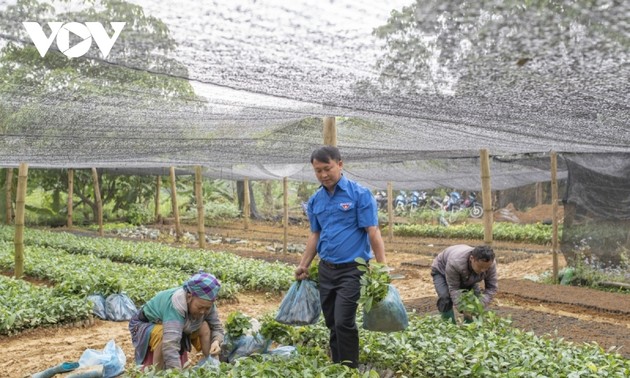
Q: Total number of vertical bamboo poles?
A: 13